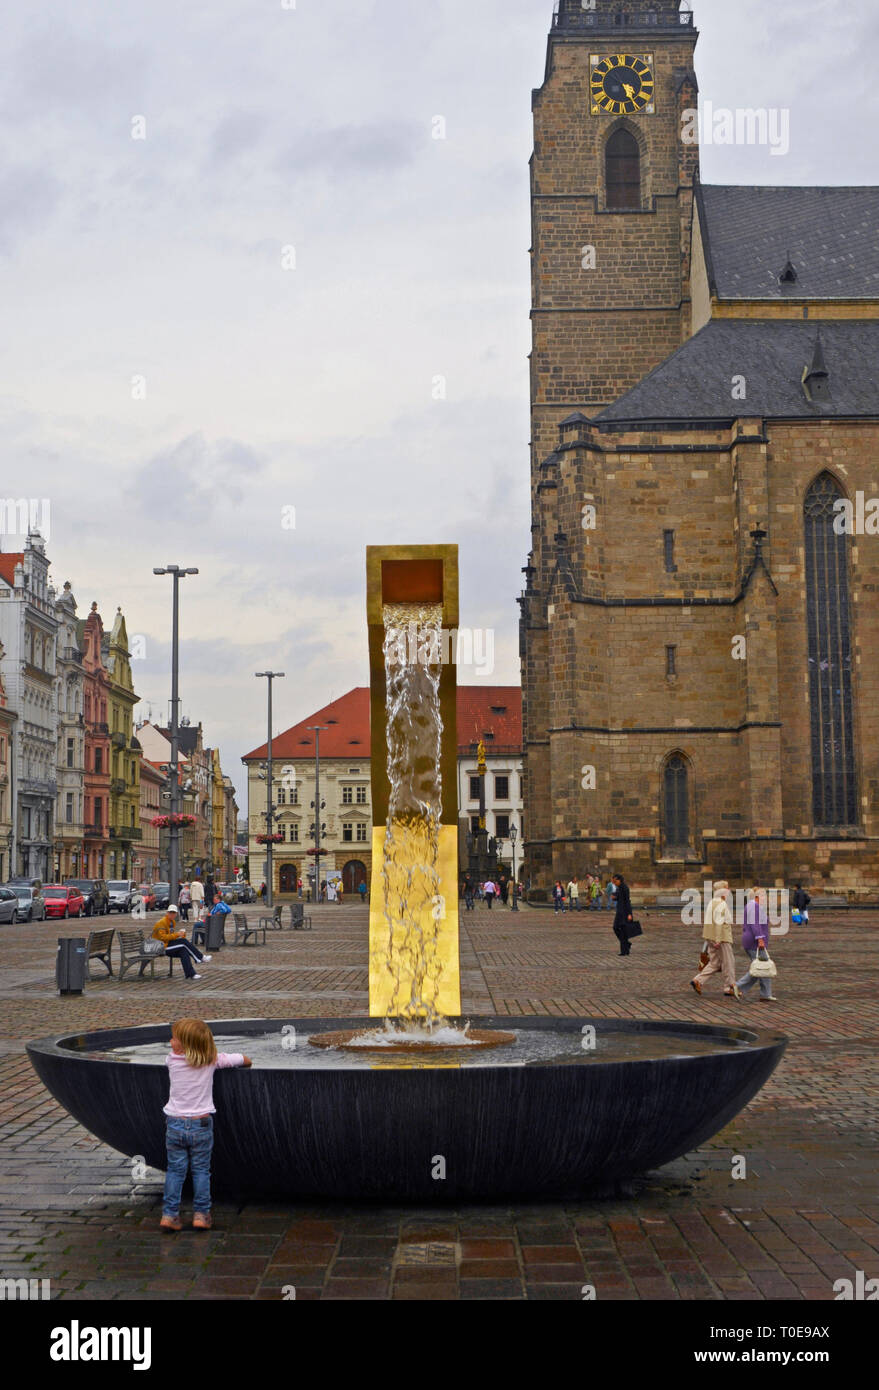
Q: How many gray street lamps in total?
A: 3